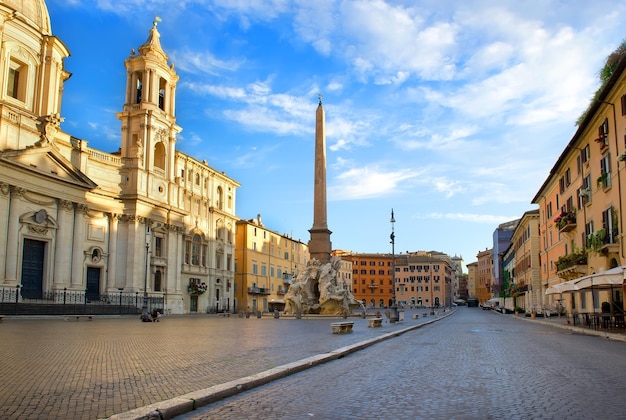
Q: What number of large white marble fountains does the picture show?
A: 1